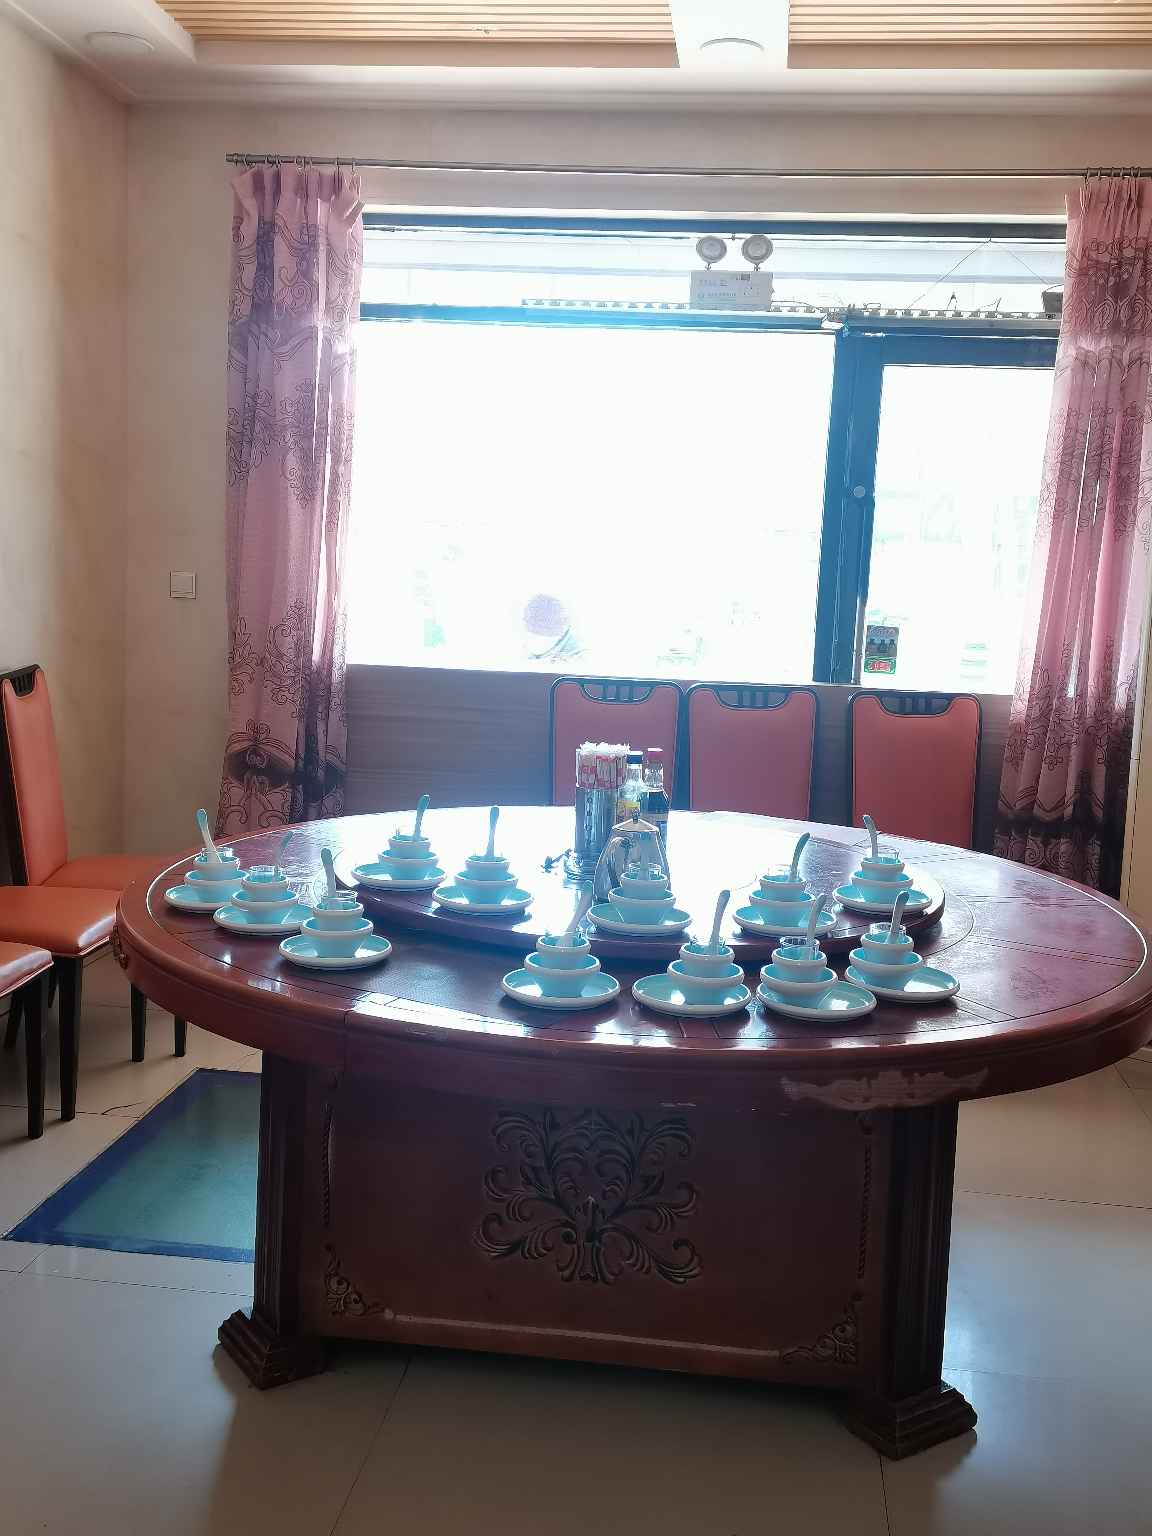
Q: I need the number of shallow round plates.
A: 12